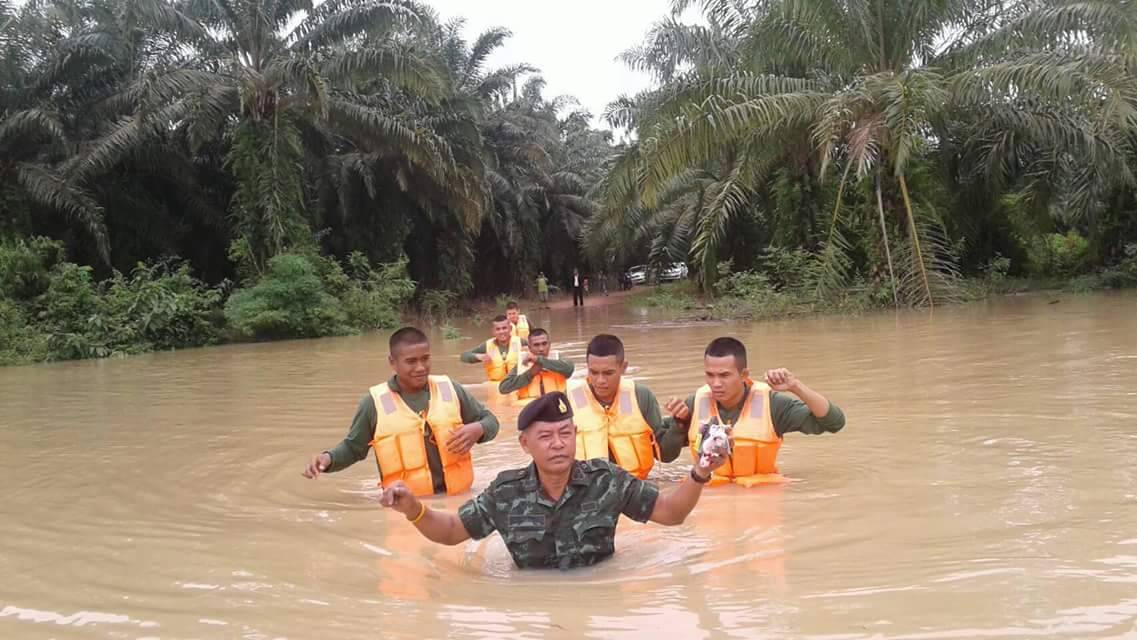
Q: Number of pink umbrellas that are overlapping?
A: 0